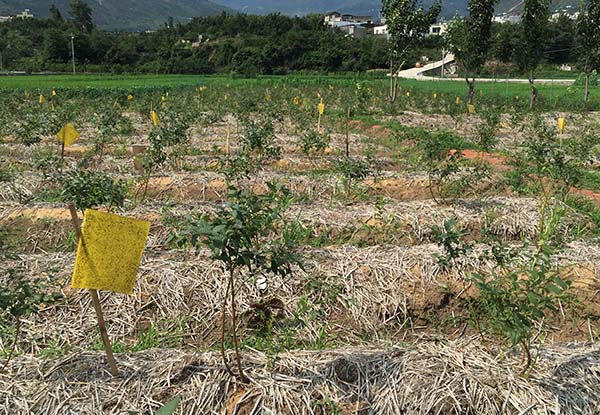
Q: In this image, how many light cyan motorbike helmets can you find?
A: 0